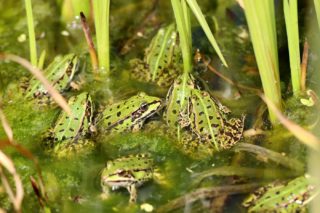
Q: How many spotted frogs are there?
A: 8